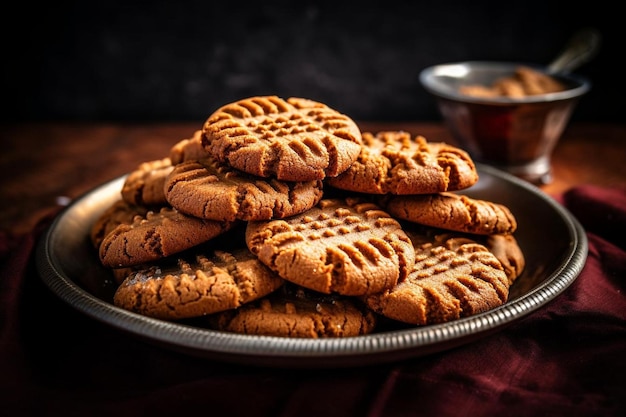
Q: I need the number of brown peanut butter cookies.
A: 13